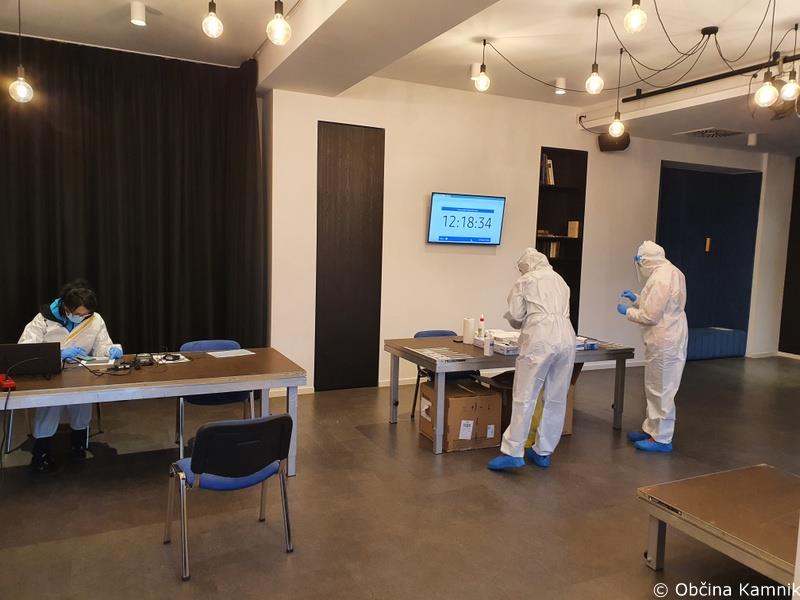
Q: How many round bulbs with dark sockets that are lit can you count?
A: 9